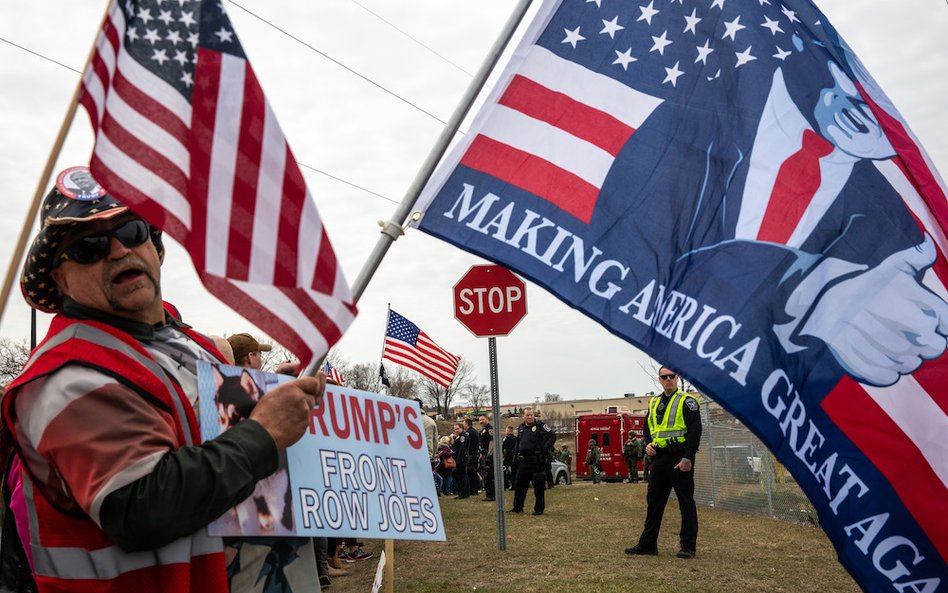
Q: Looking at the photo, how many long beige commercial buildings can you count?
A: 1